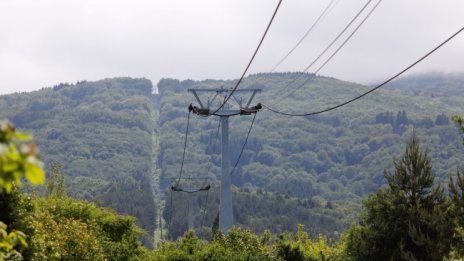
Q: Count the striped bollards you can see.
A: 0